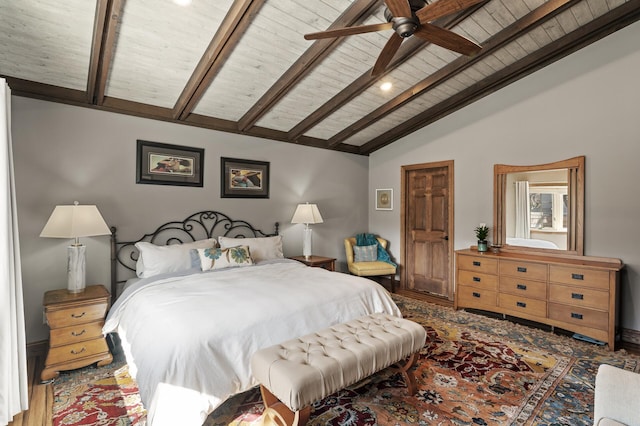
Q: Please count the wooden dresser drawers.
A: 9